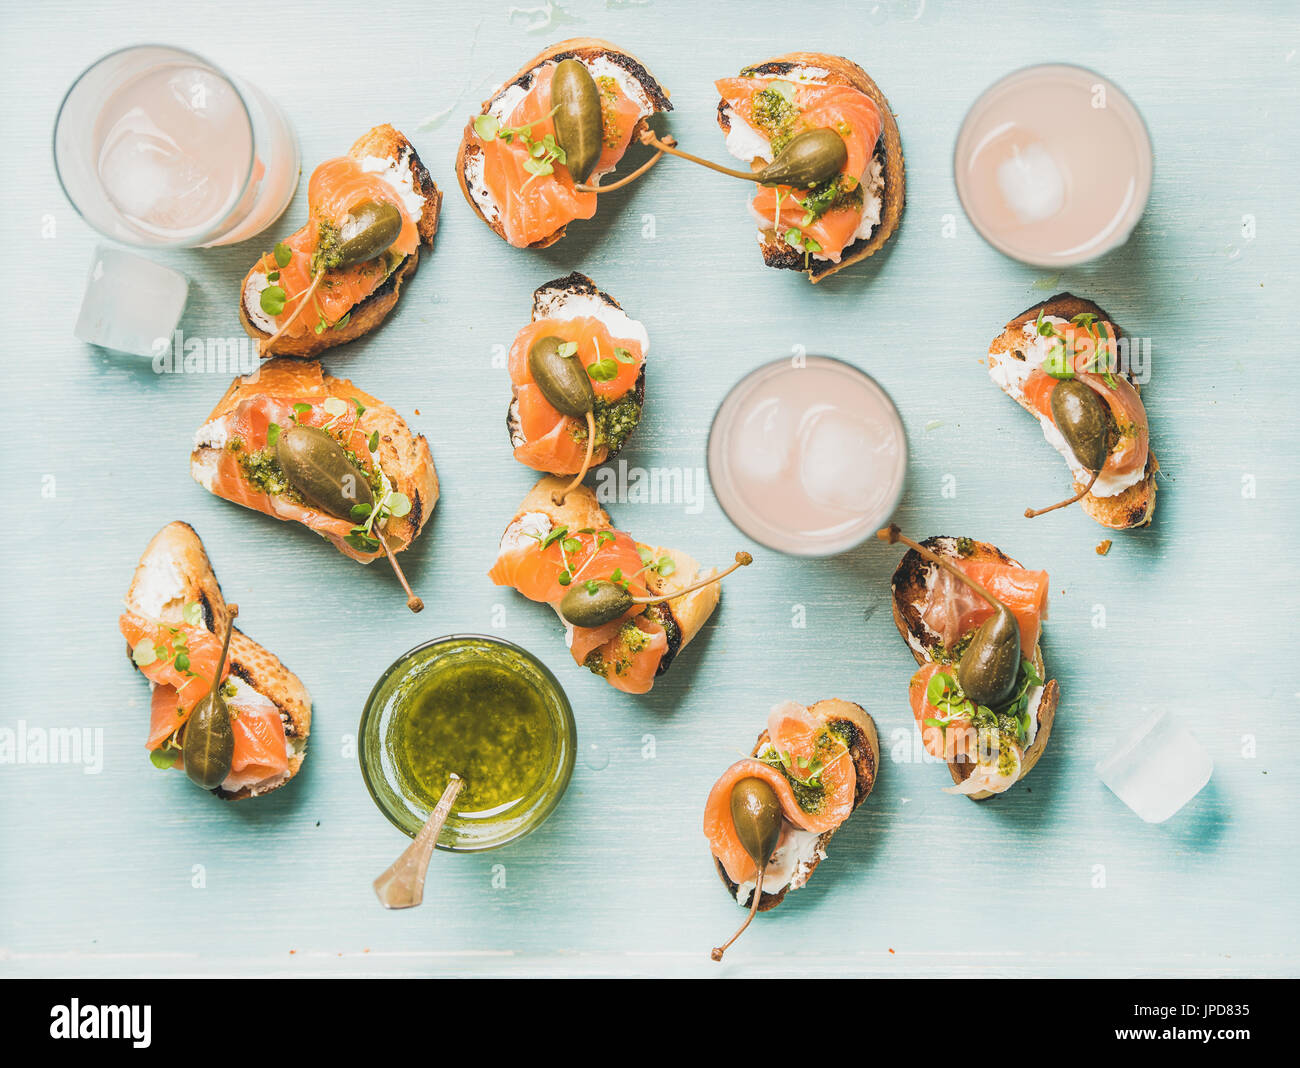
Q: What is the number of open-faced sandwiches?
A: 10